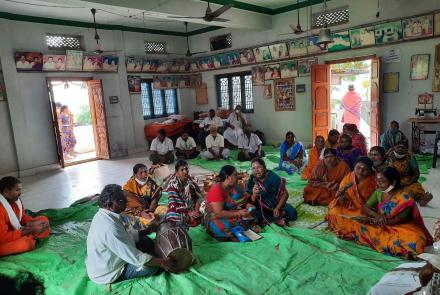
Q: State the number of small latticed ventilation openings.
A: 4